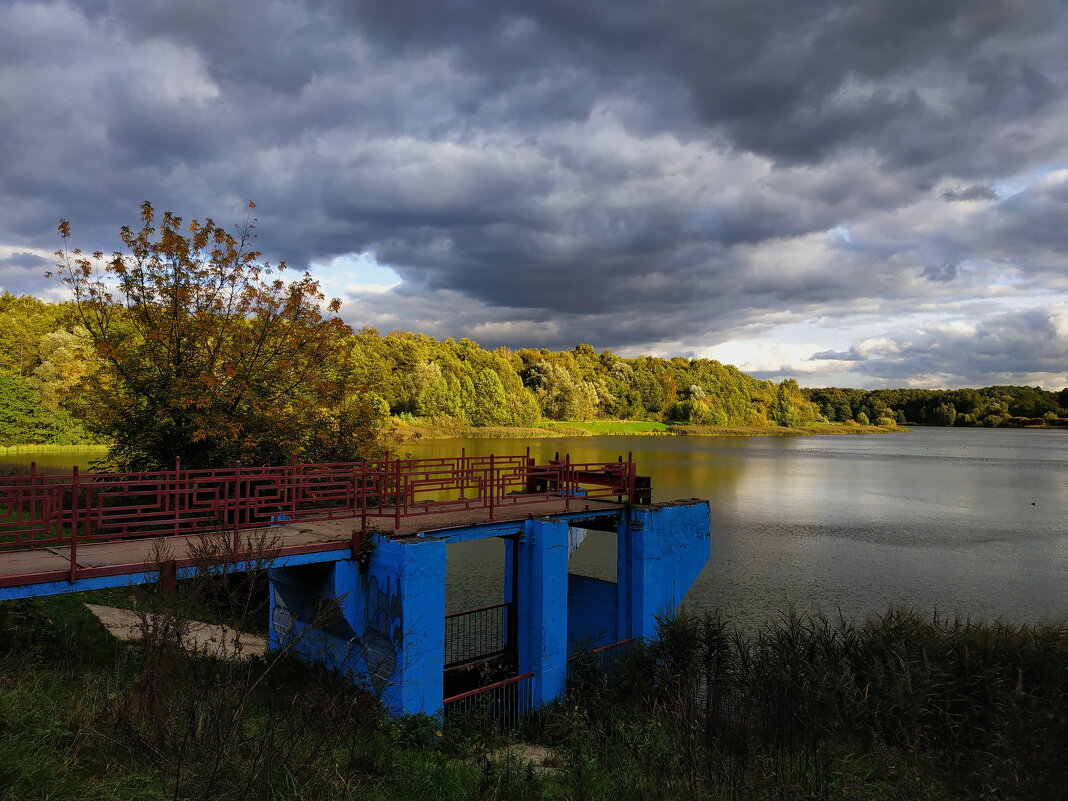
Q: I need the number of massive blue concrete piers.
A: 3